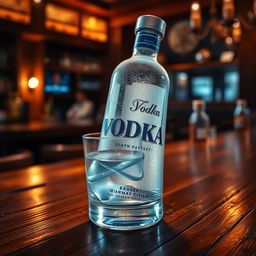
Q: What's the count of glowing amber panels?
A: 3